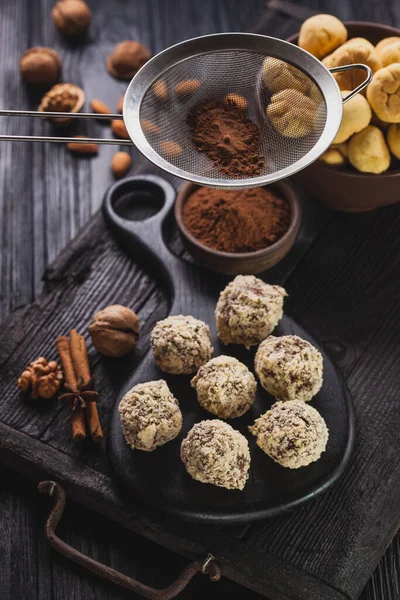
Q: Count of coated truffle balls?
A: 7